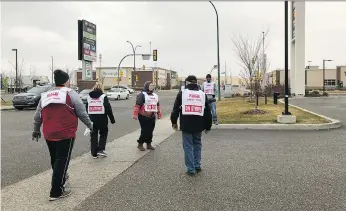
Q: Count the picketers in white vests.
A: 5